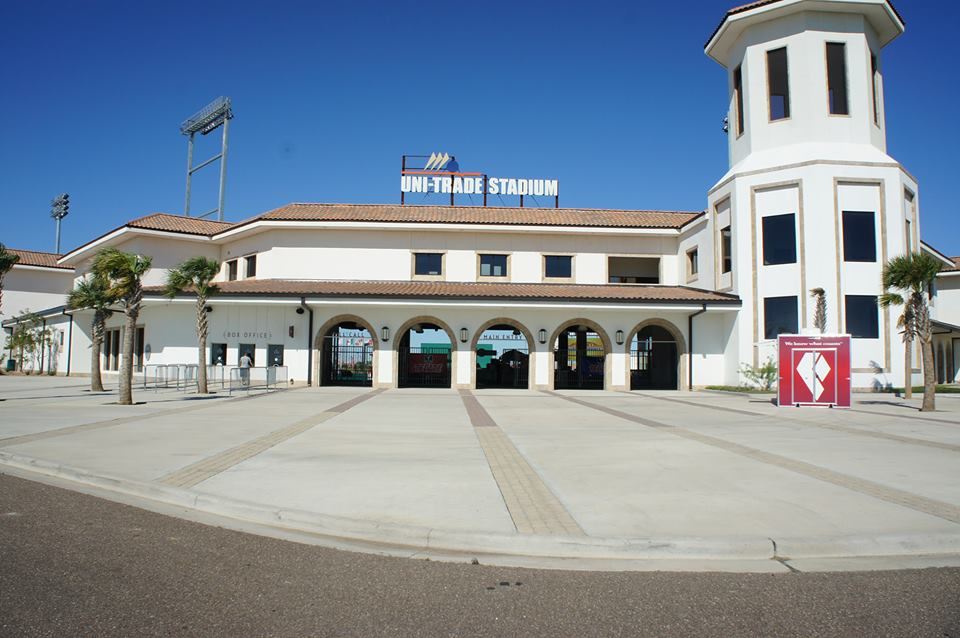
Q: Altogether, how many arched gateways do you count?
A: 5